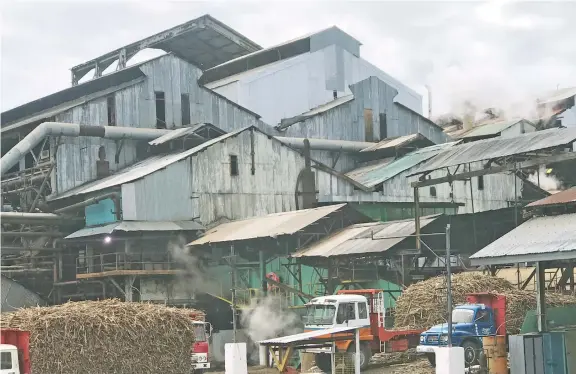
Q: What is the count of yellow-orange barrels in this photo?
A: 1